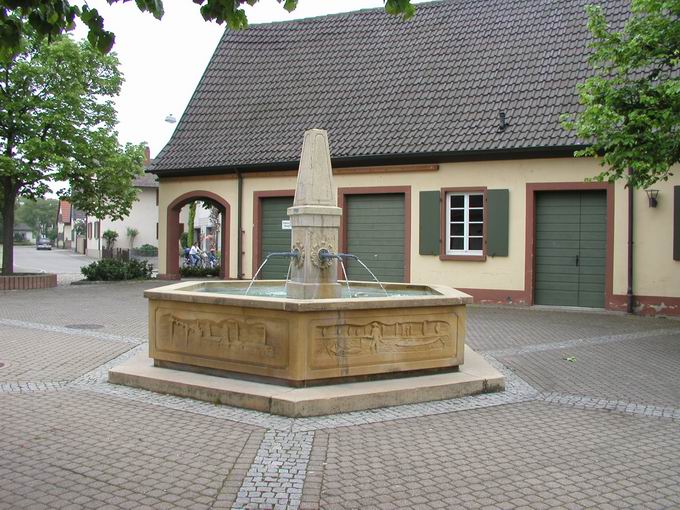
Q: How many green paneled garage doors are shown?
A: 3